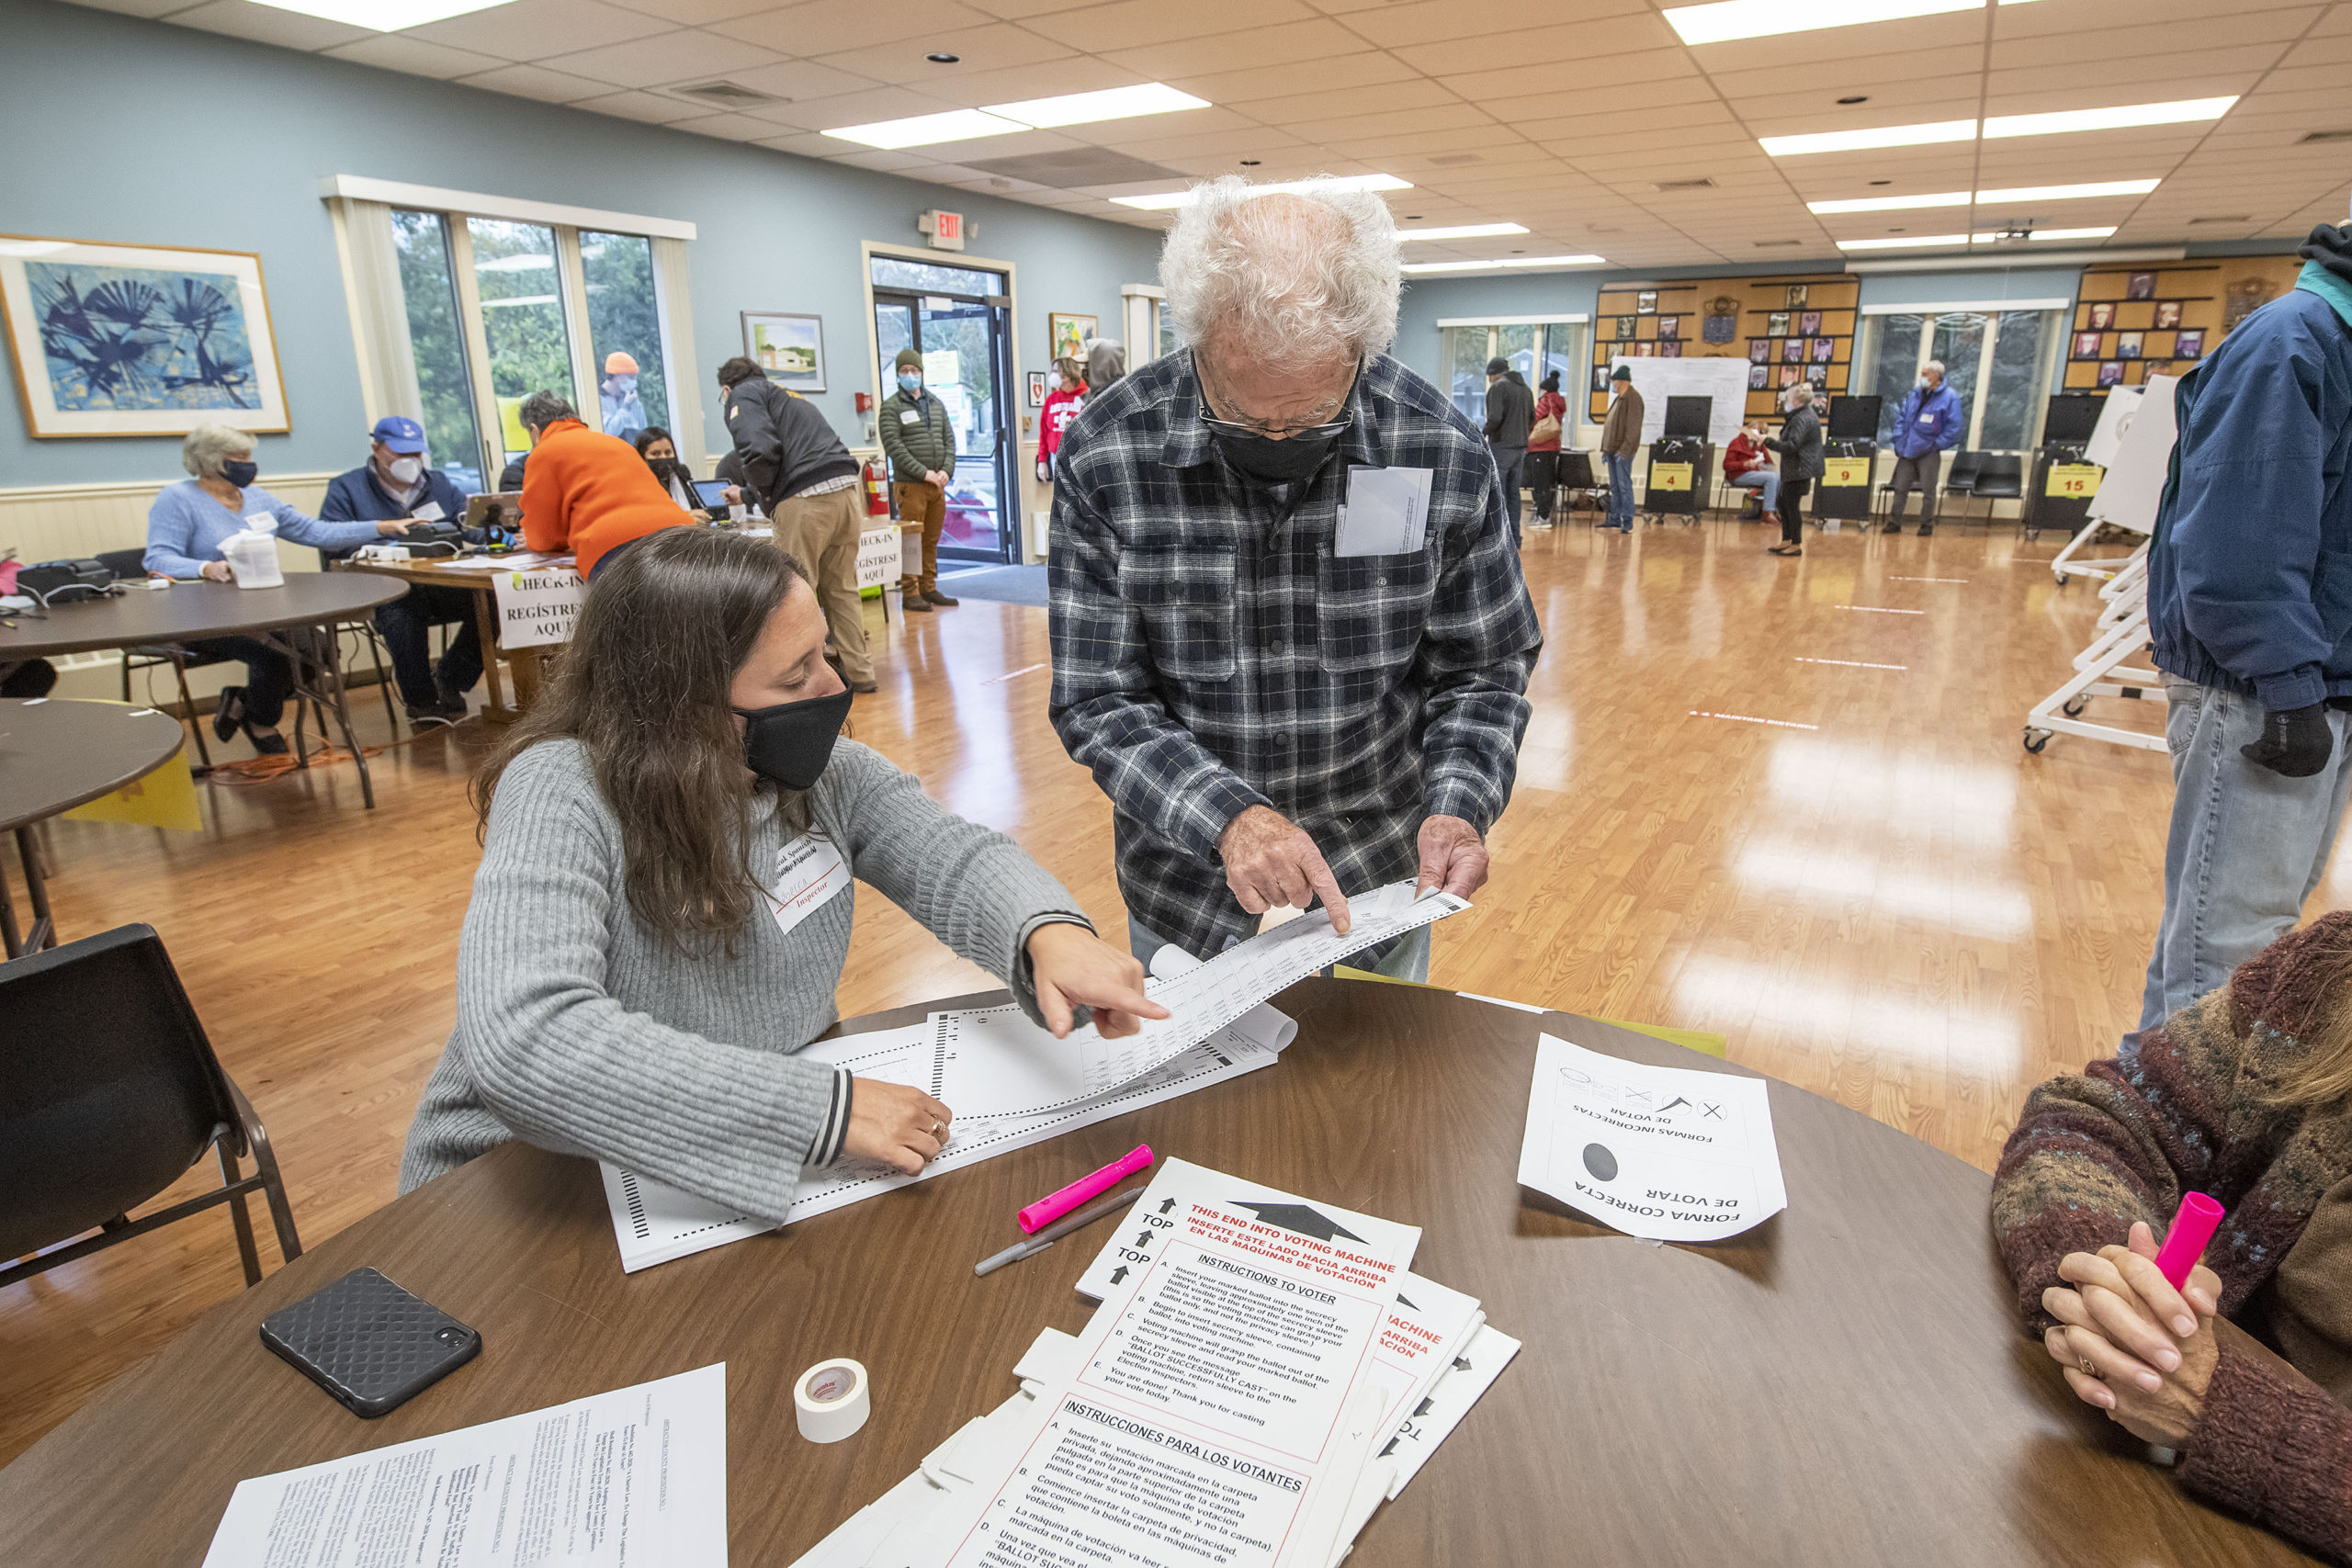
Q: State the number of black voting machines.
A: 3